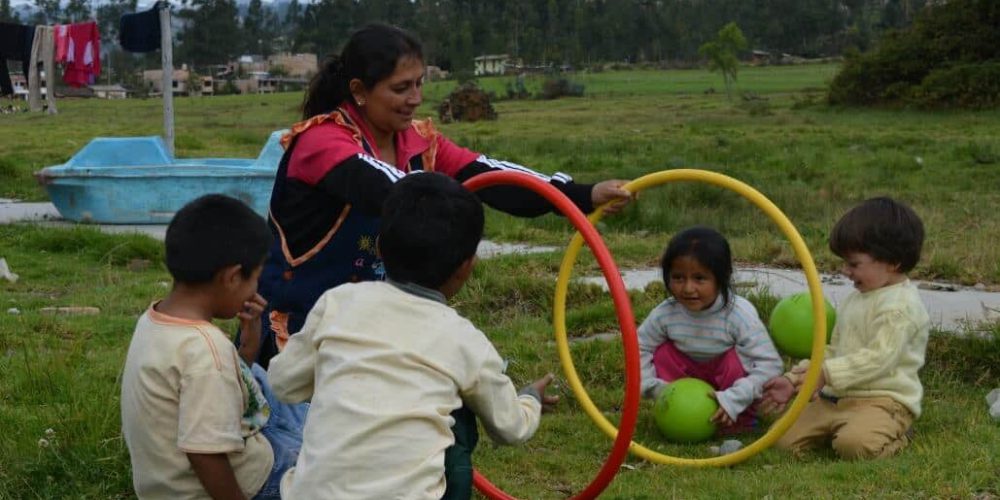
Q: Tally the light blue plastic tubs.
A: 1